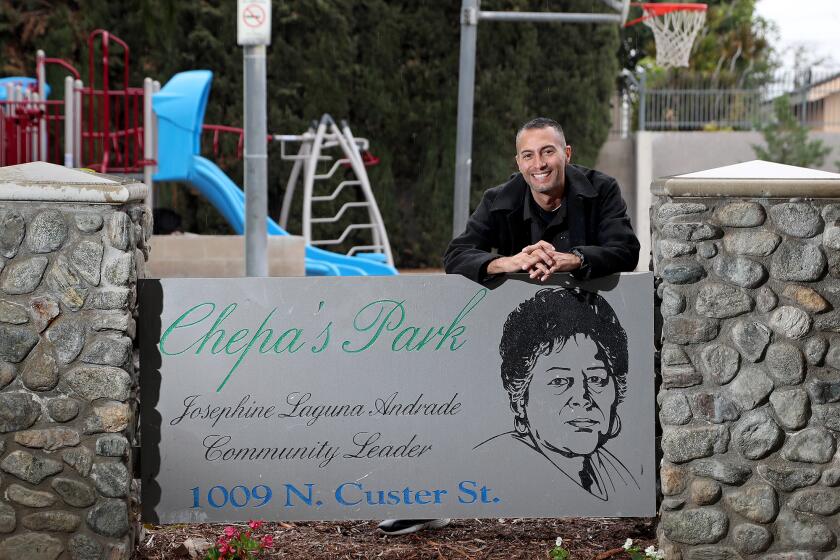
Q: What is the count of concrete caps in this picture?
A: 2